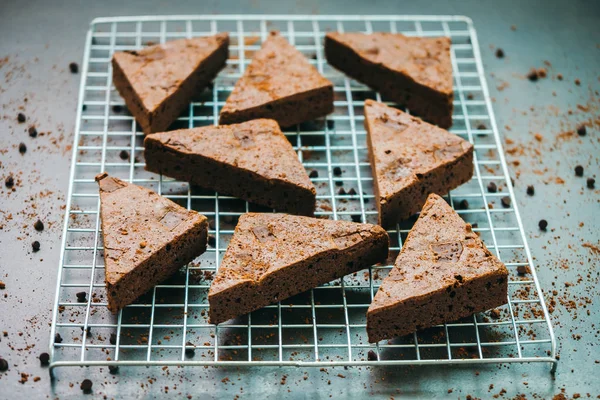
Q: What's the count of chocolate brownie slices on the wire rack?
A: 8